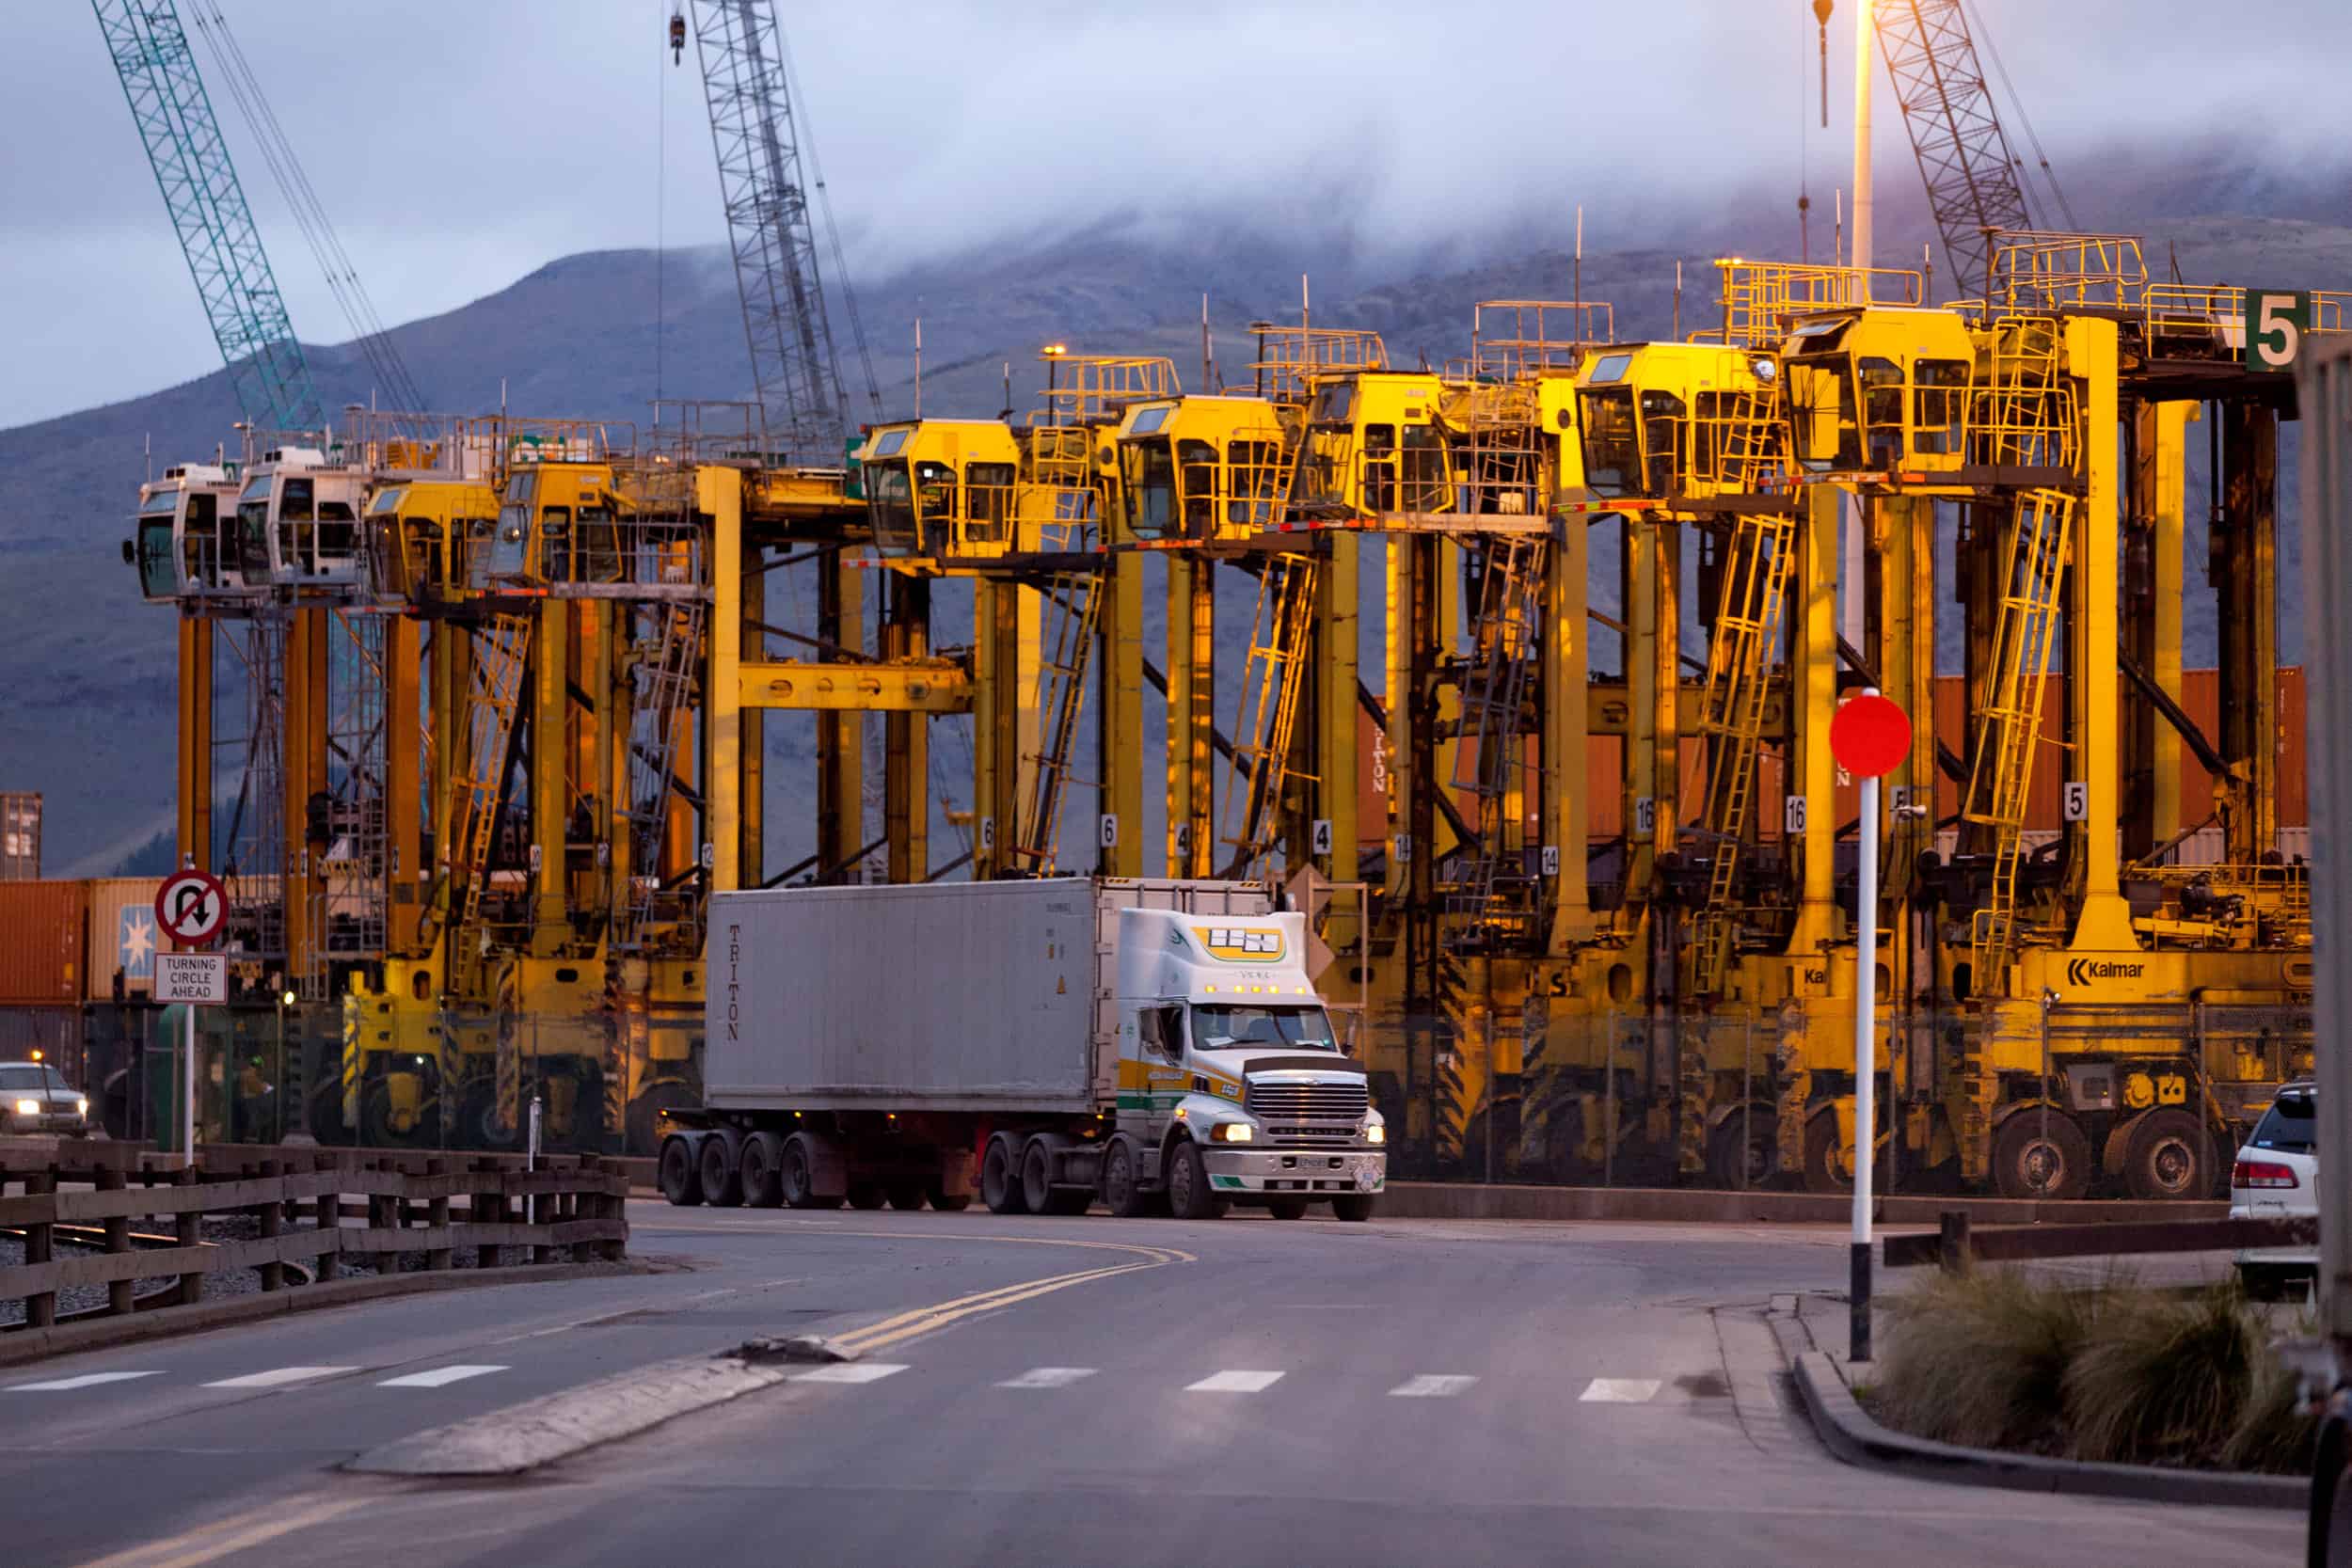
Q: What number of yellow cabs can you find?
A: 7